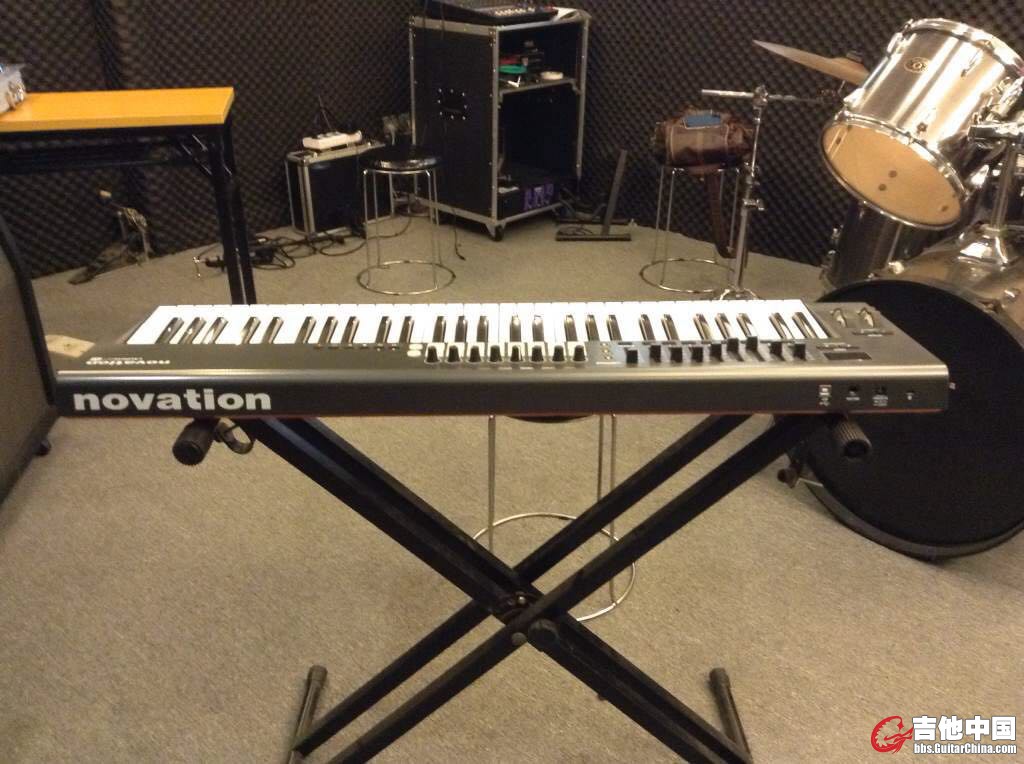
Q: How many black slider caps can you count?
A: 9